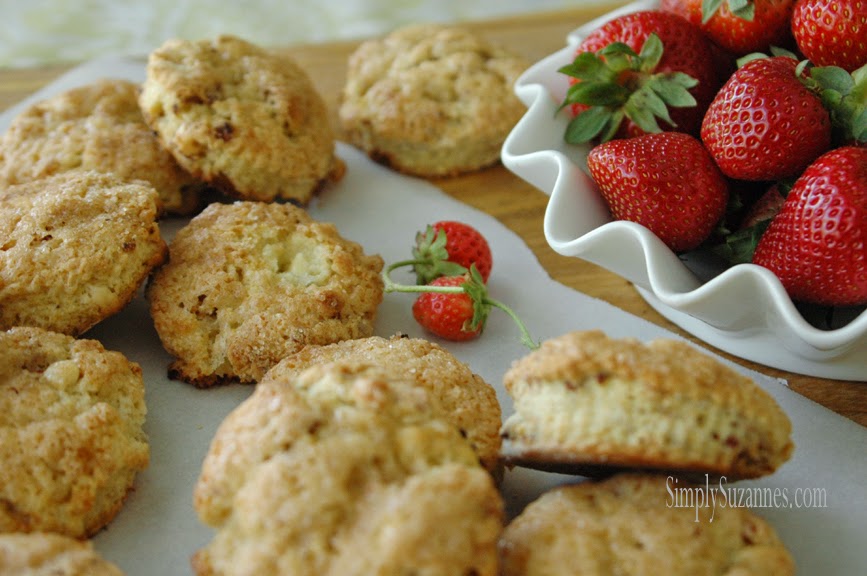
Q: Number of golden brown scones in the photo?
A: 11